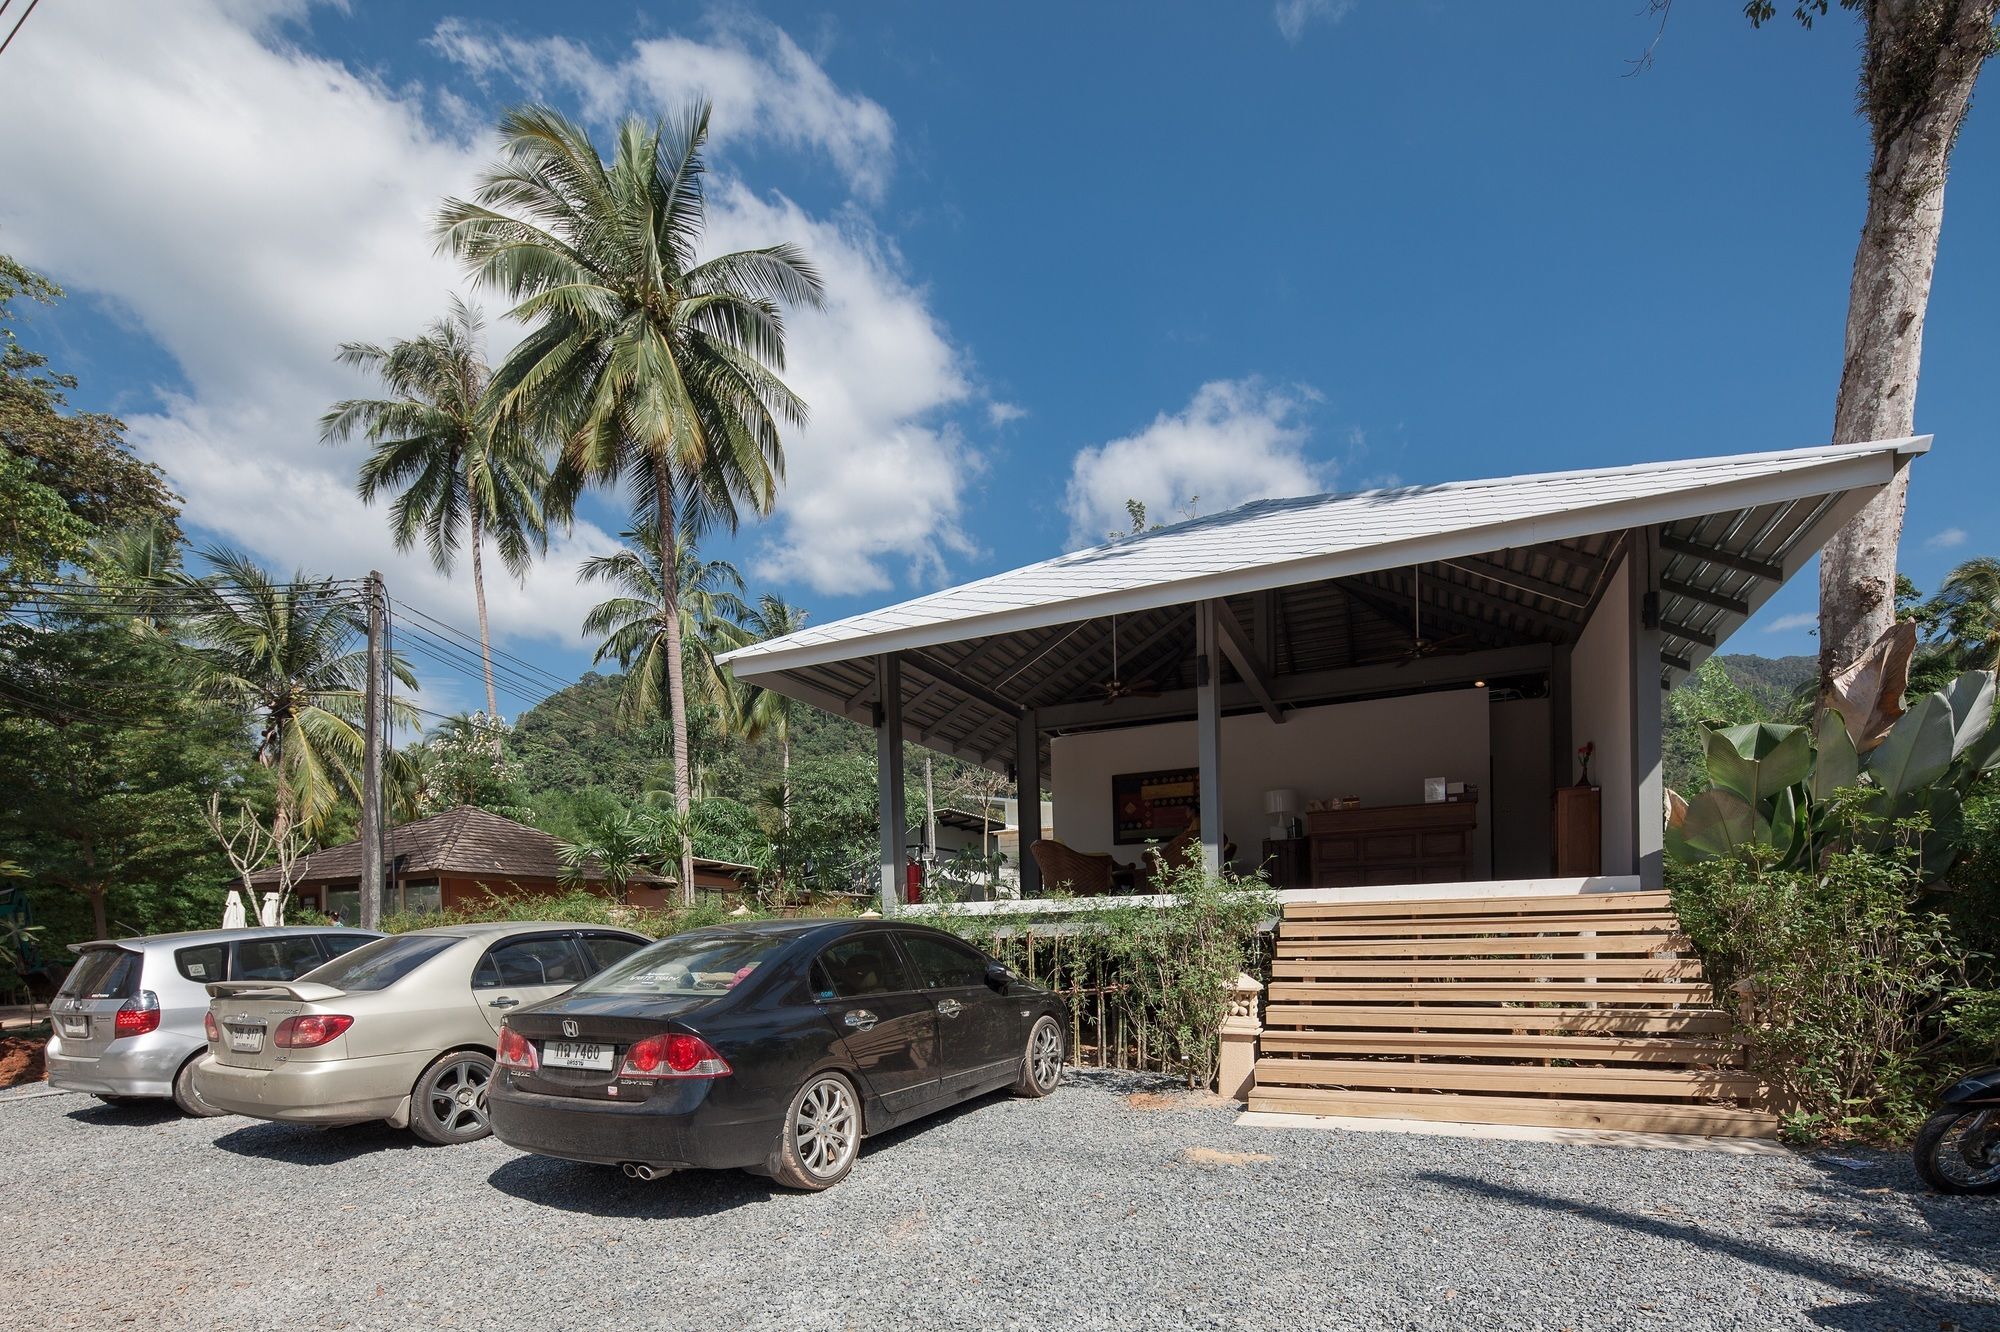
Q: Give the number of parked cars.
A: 3